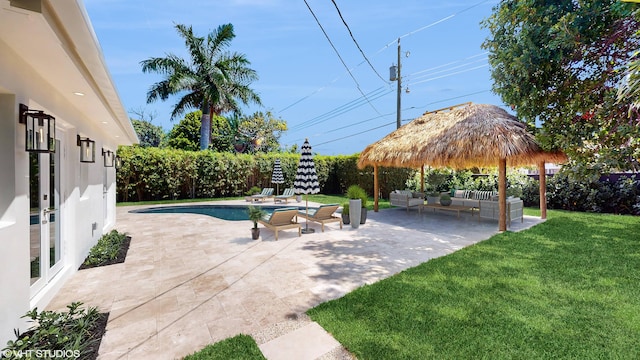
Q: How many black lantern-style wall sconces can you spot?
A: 4